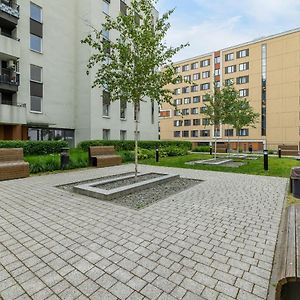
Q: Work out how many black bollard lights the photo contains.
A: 4